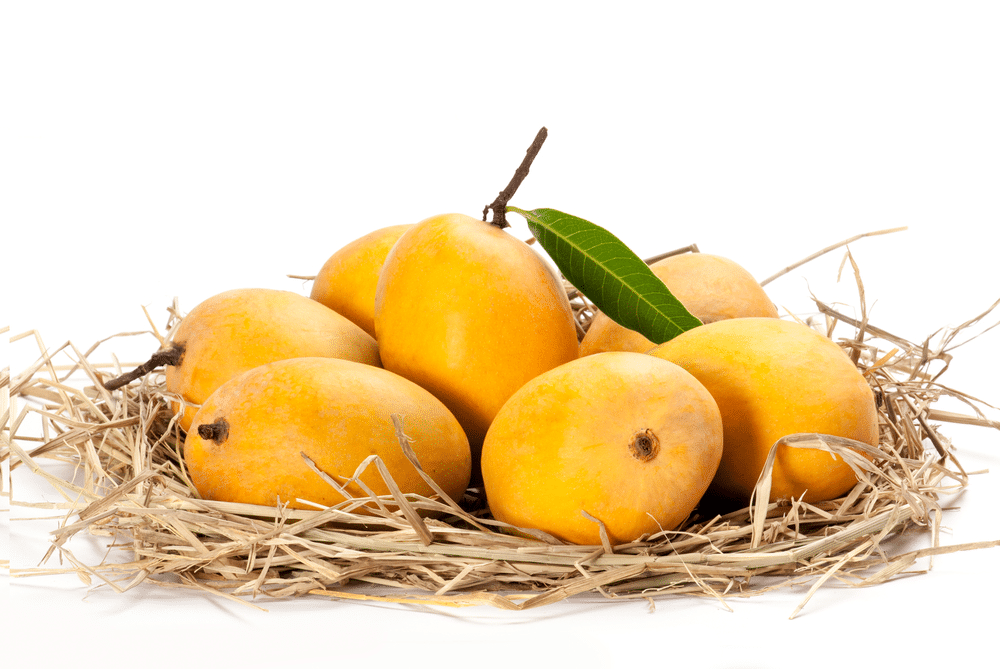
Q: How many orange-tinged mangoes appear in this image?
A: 7